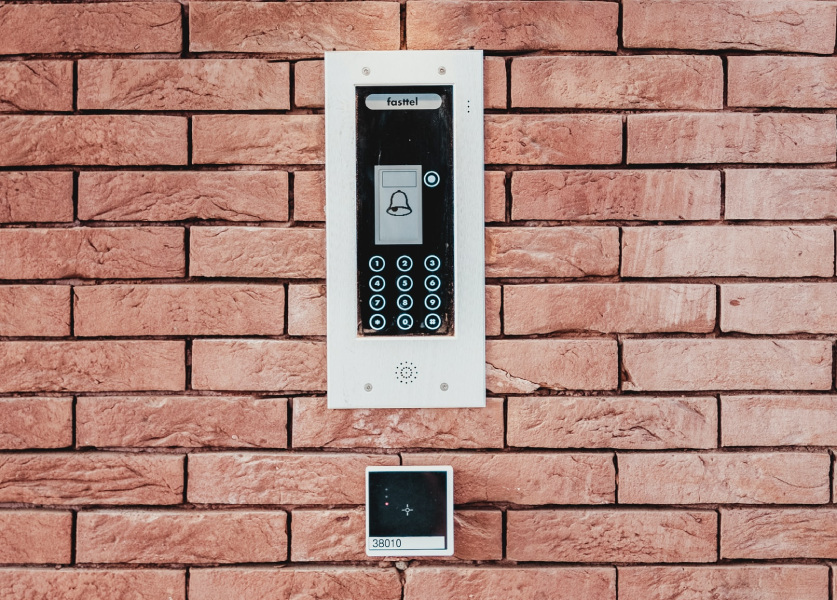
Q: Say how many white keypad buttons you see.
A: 12